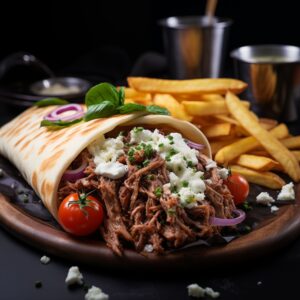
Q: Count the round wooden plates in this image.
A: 1